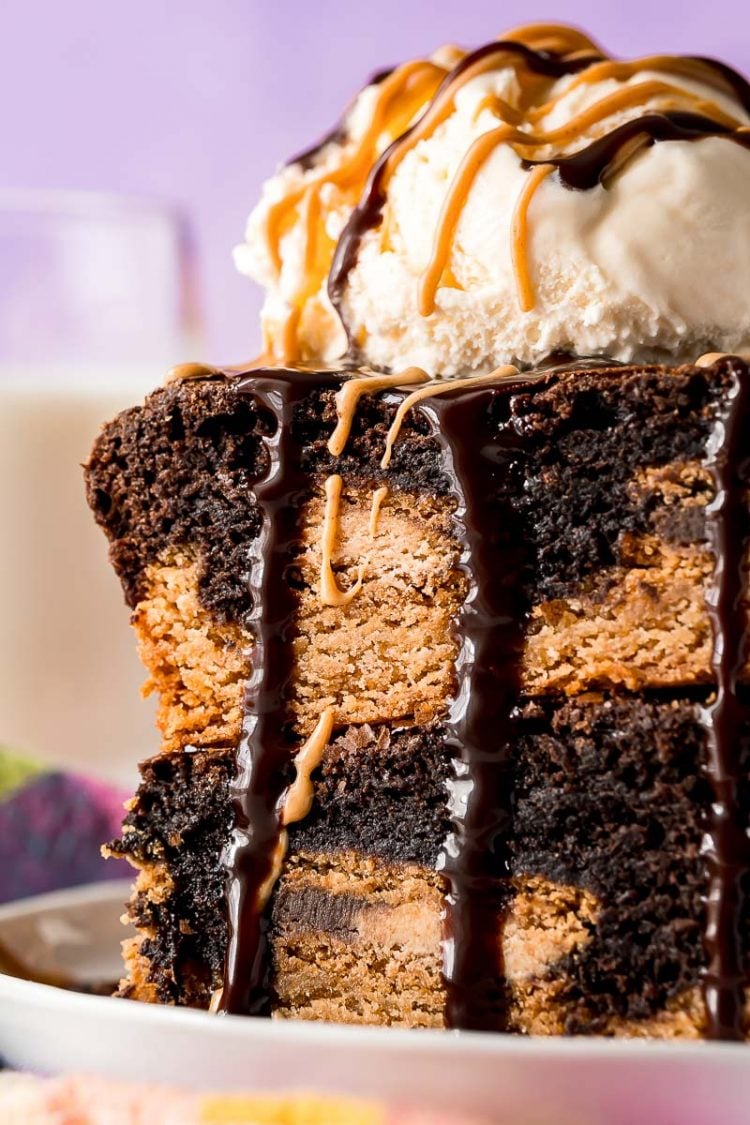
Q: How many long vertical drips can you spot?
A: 3